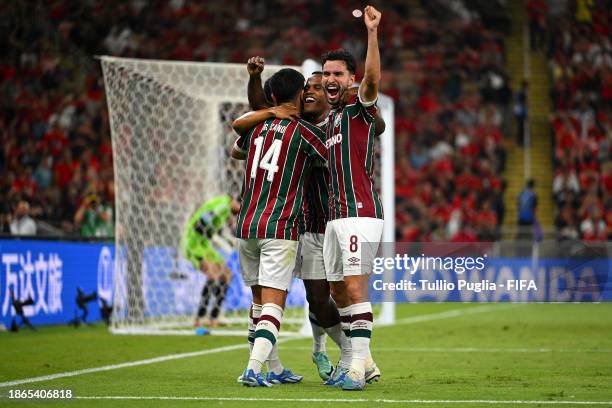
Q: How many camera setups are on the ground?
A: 3